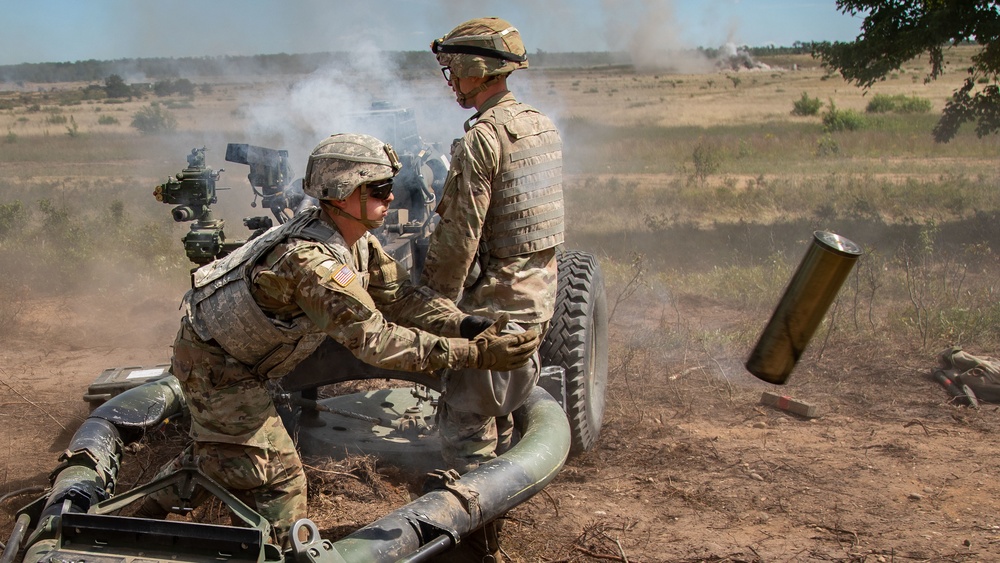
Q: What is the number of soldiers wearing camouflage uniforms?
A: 2